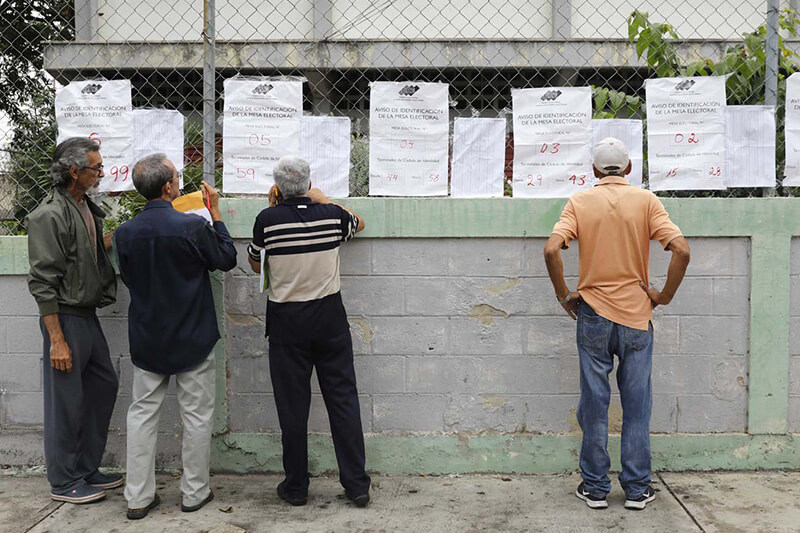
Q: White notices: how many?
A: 11